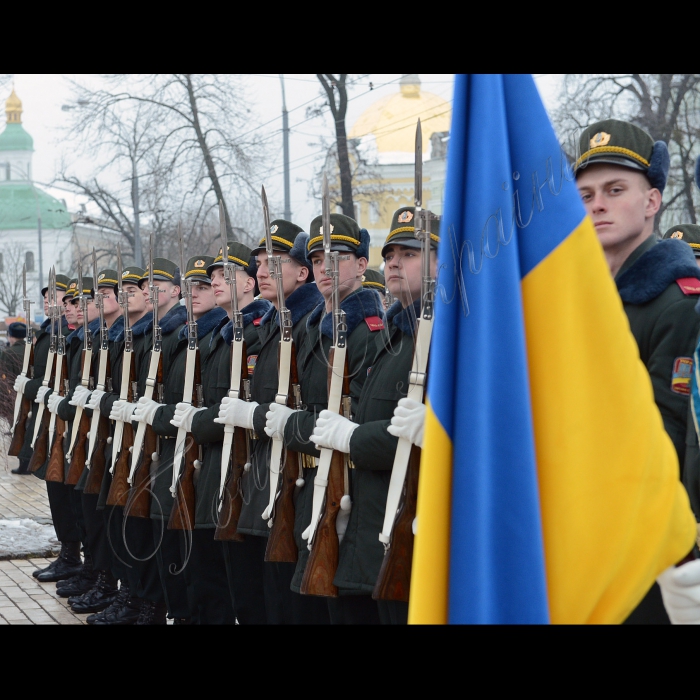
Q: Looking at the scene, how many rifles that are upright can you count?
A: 12